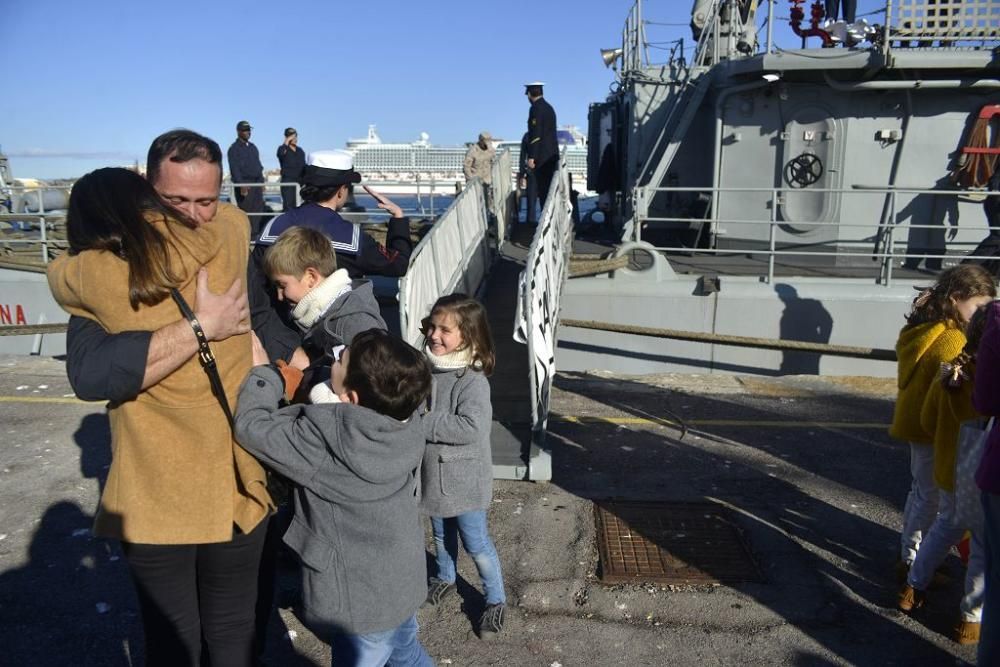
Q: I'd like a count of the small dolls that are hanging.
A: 0